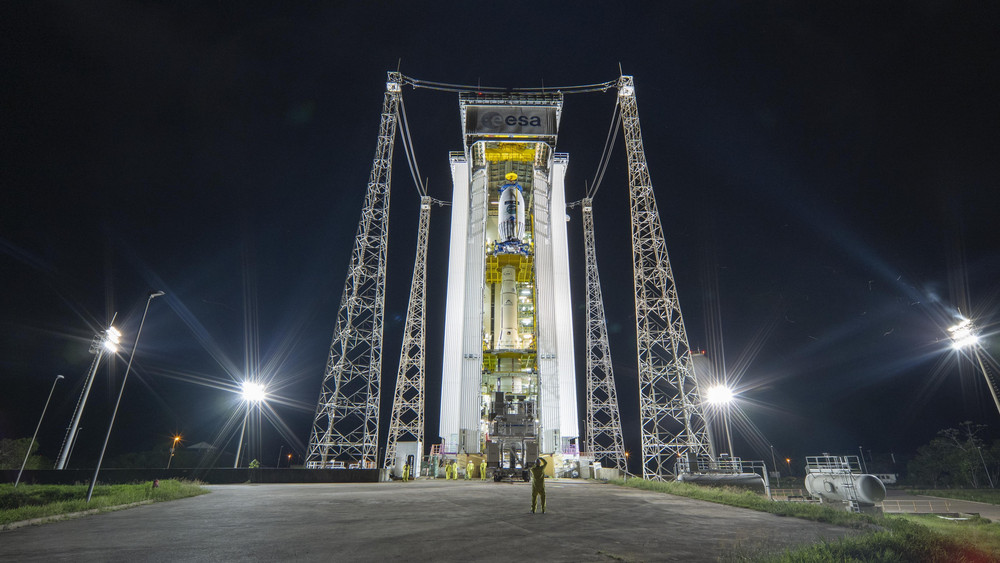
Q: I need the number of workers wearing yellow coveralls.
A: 6